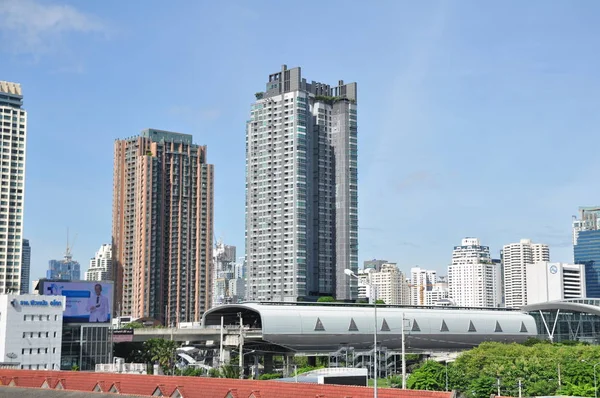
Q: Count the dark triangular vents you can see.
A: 8